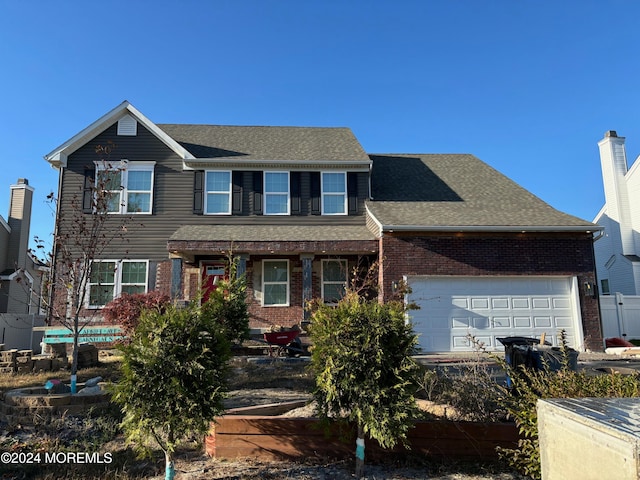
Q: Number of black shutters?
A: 7